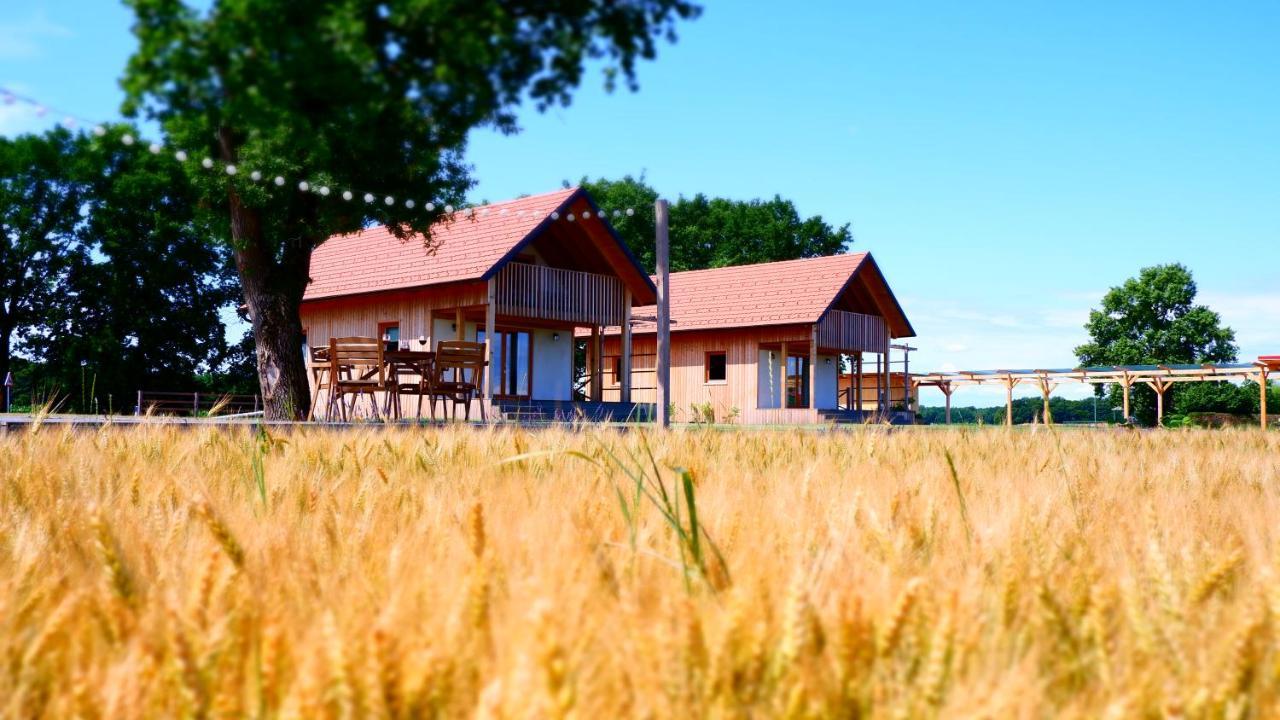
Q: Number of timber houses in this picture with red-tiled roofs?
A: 2